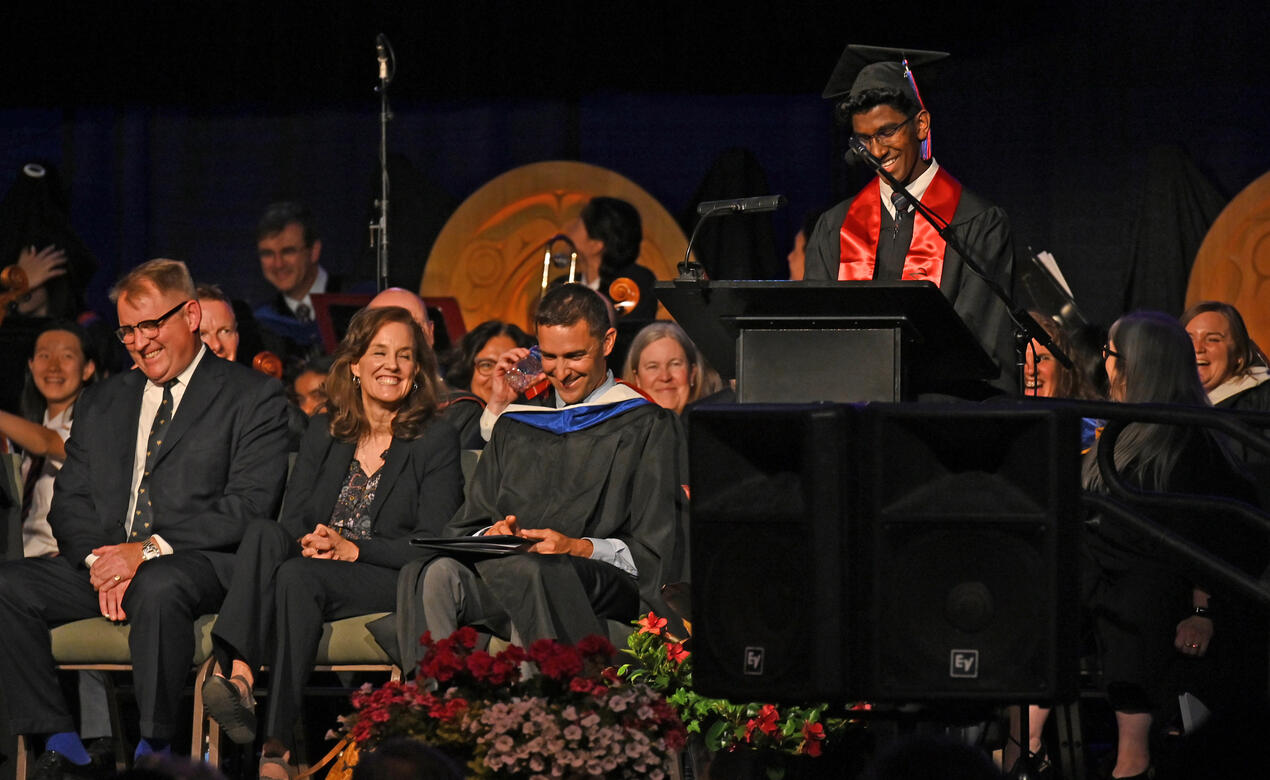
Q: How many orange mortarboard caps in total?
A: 0